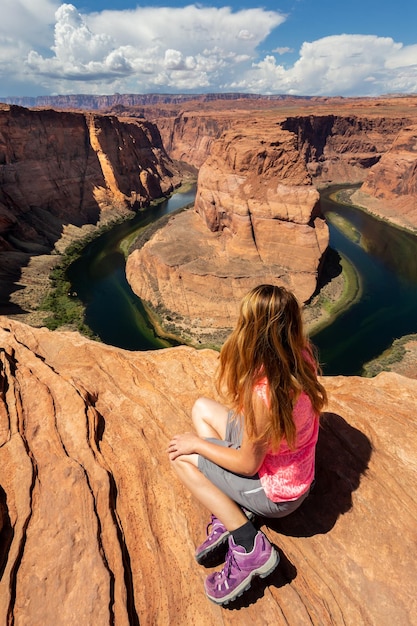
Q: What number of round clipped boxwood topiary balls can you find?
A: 0